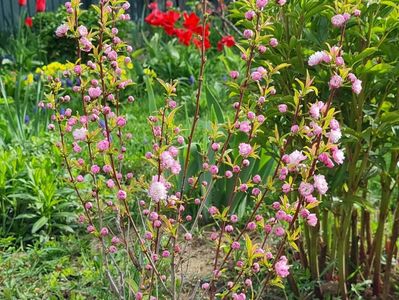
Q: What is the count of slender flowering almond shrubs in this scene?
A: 1